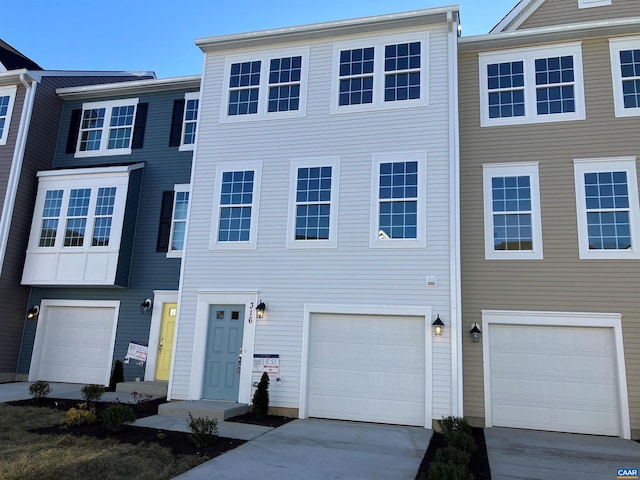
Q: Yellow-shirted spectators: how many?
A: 0